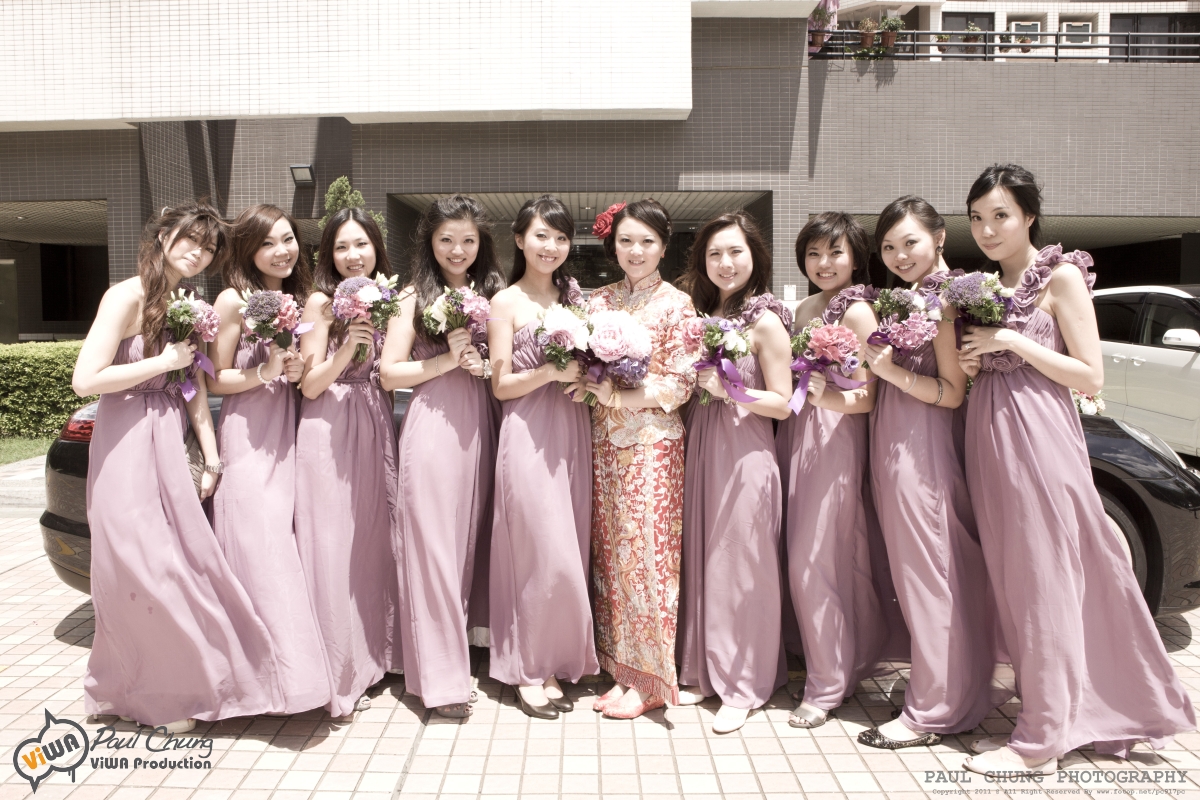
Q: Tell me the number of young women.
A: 10